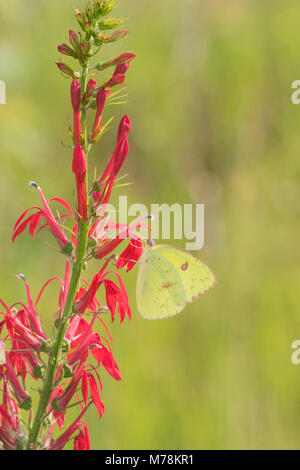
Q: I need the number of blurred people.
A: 0